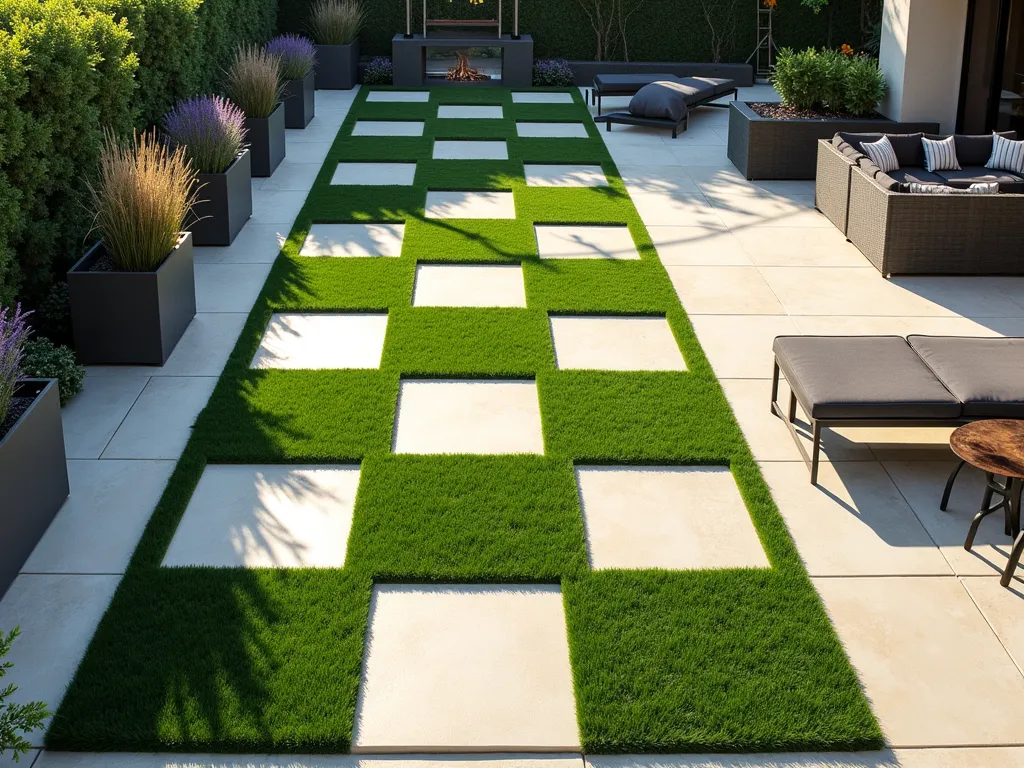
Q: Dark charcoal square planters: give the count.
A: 6